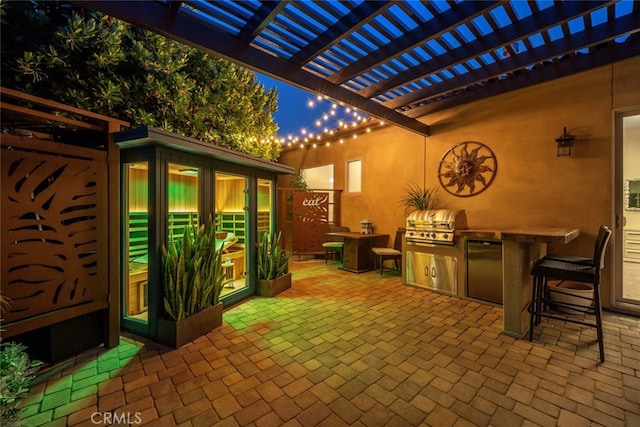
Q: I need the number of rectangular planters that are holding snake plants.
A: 2